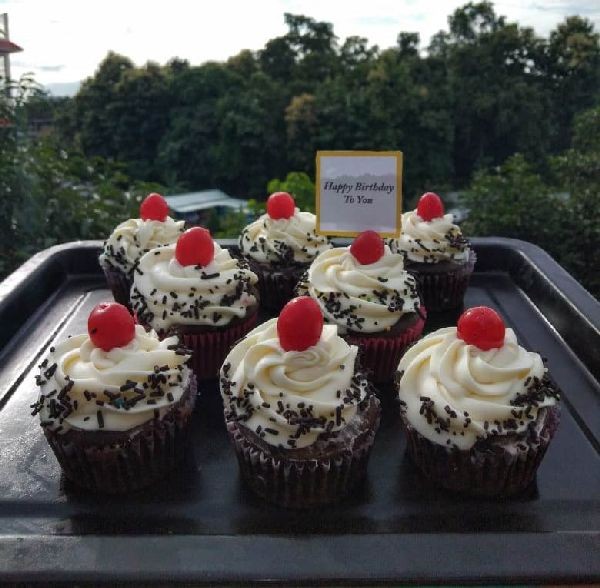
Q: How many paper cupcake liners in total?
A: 8